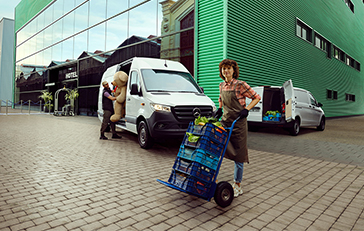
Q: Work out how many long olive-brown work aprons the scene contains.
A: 1